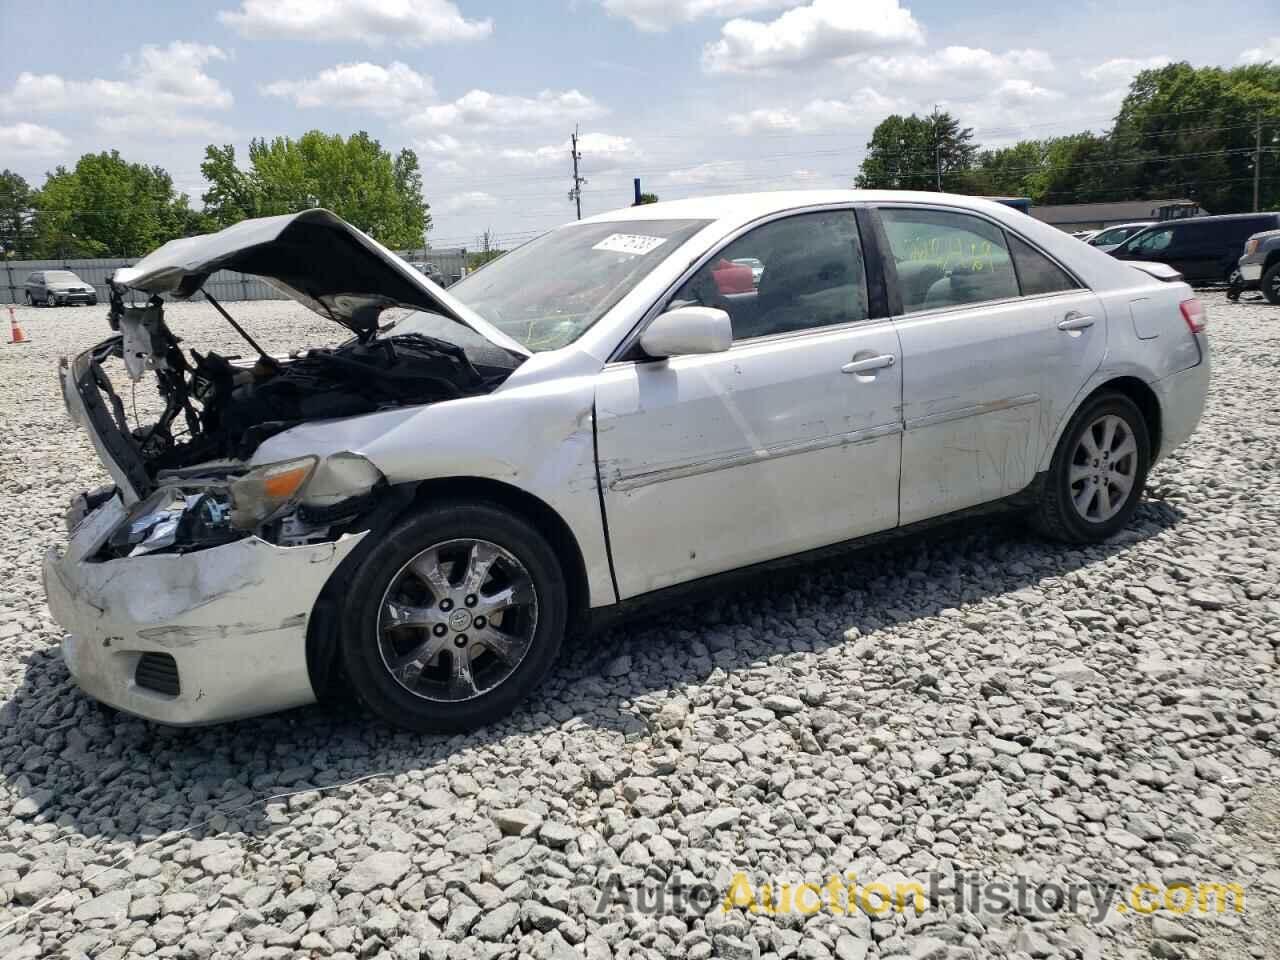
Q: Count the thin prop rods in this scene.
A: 1